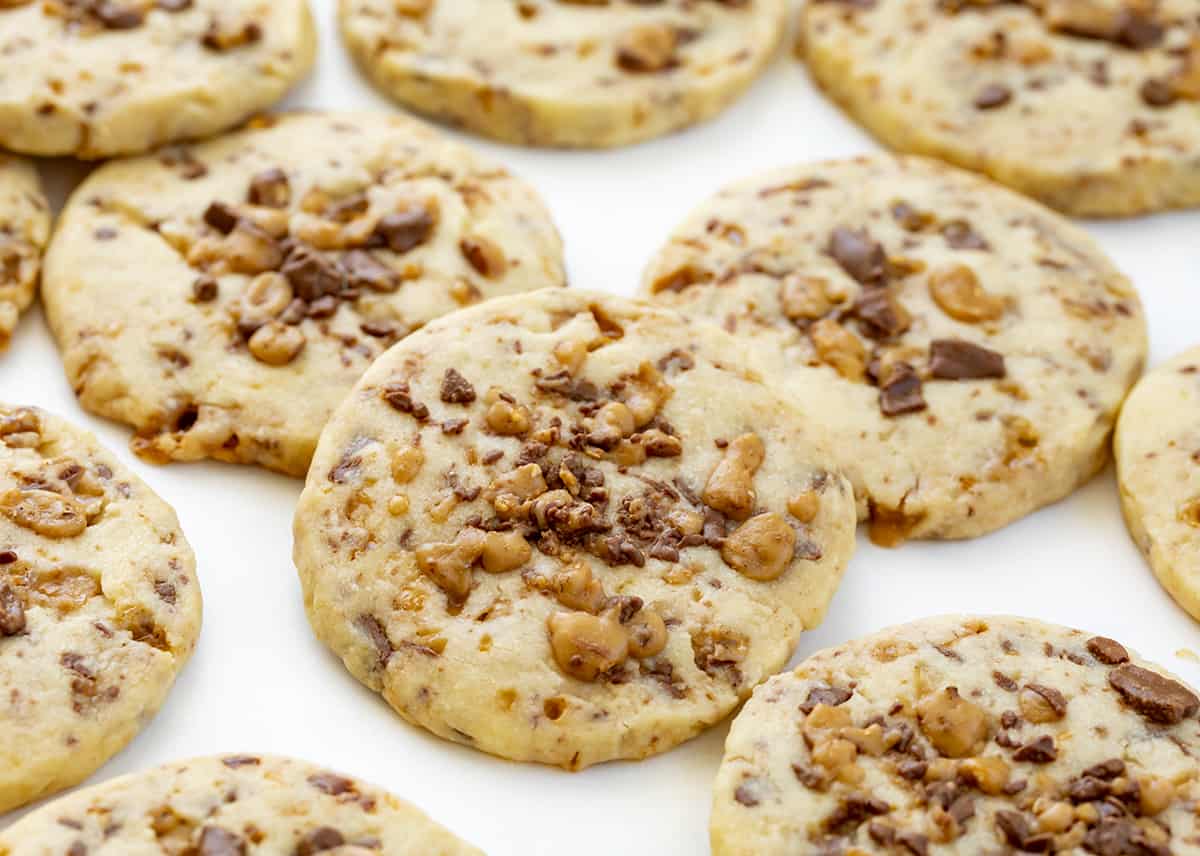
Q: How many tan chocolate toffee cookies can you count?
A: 11